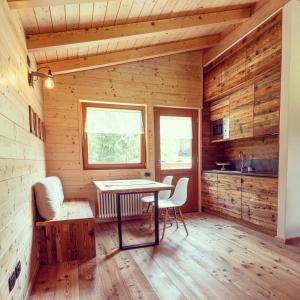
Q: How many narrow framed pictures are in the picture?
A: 4